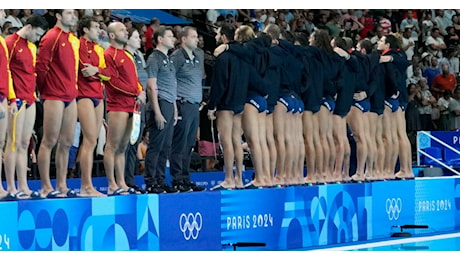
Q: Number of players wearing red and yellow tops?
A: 5